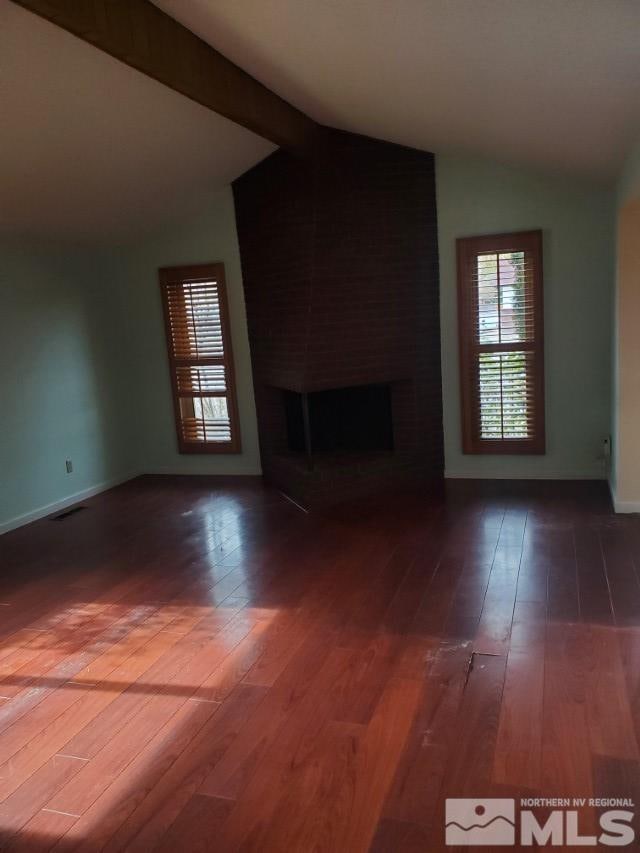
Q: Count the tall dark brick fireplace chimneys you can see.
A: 1